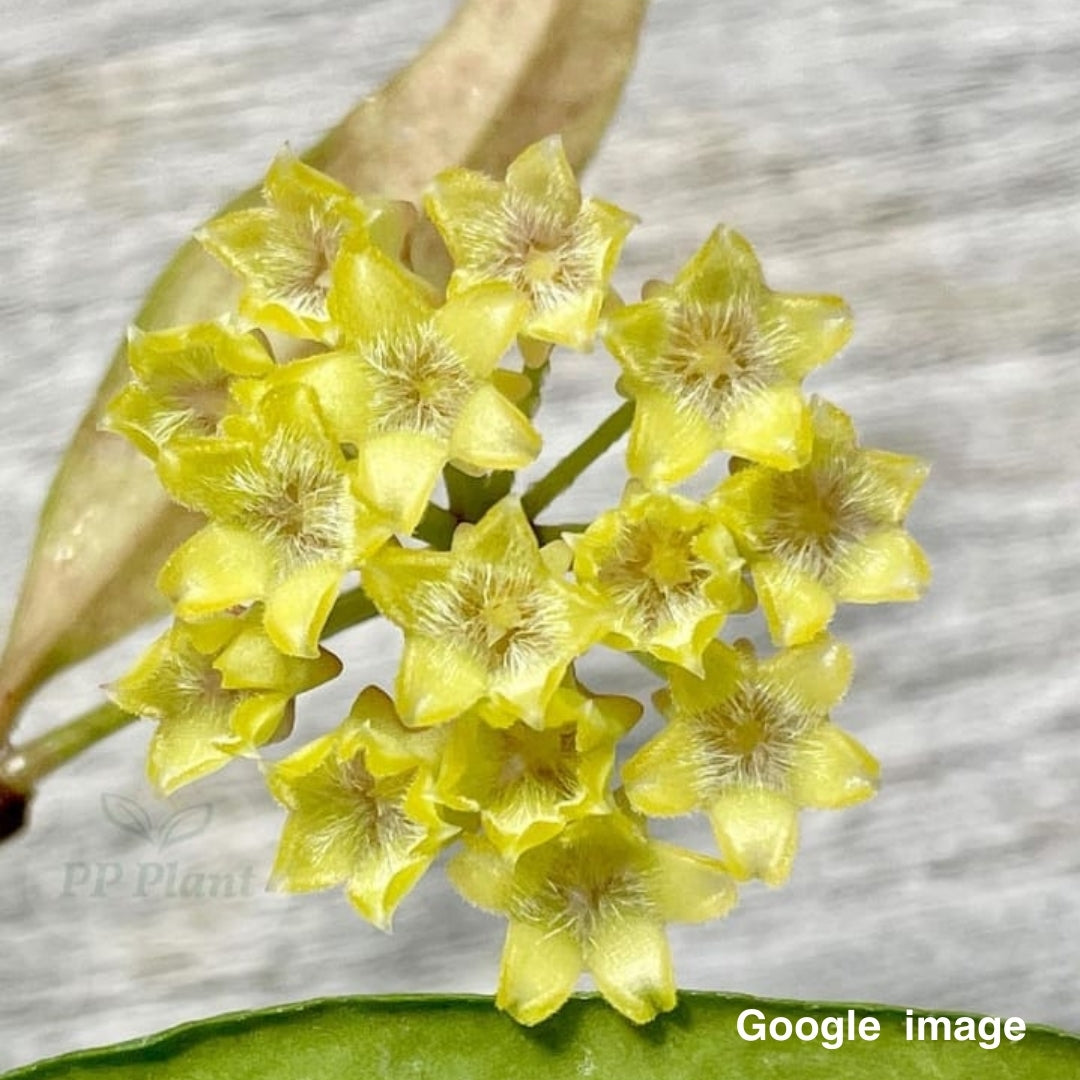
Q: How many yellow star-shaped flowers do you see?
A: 14